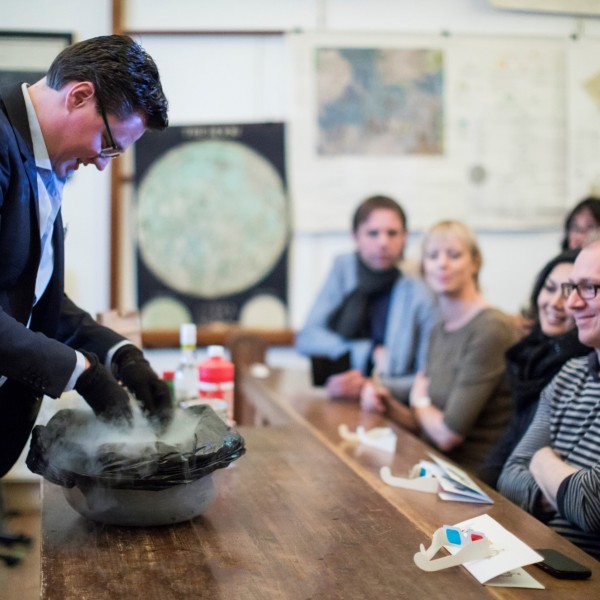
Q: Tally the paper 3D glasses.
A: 3